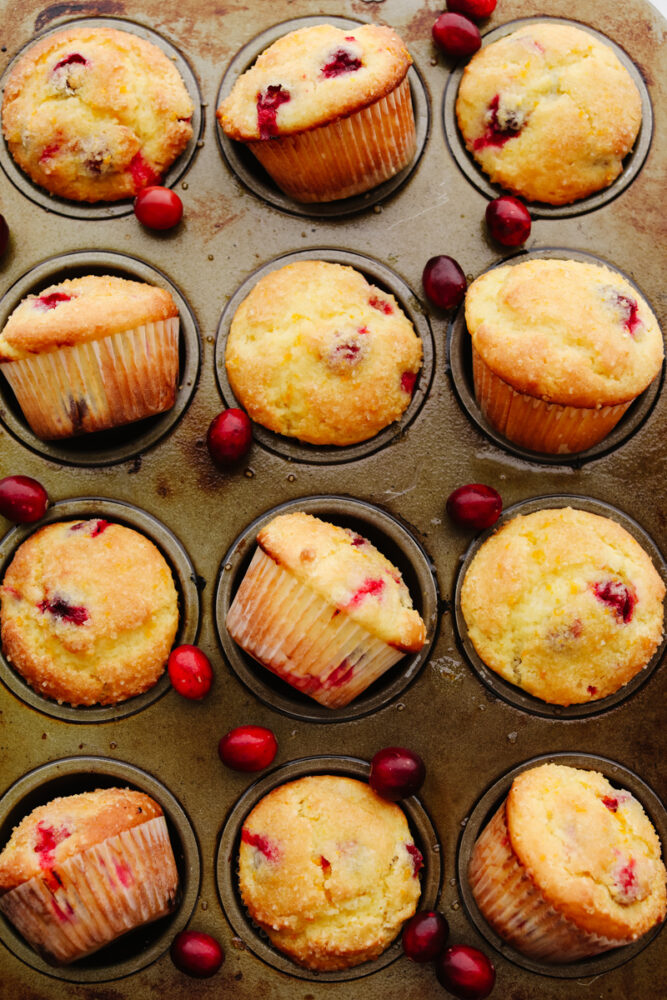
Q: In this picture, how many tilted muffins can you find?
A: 6